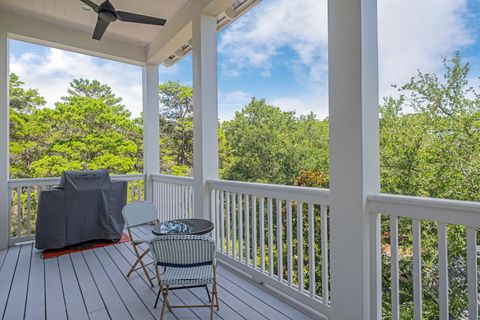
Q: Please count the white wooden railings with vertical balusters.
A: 4